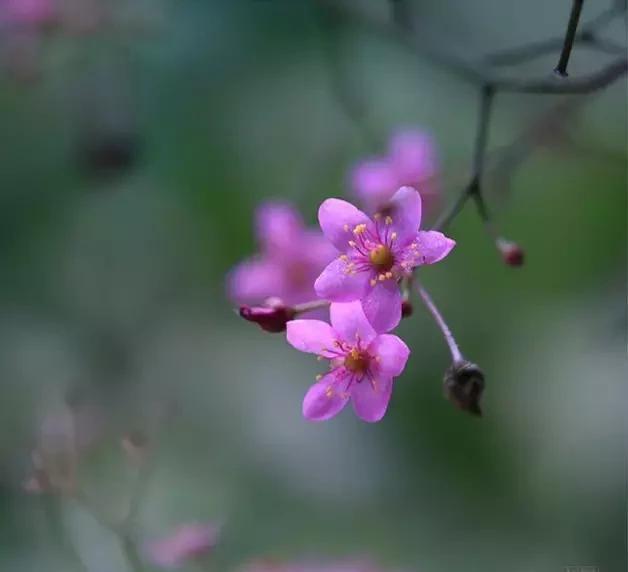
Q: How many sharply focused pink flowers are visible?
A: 2